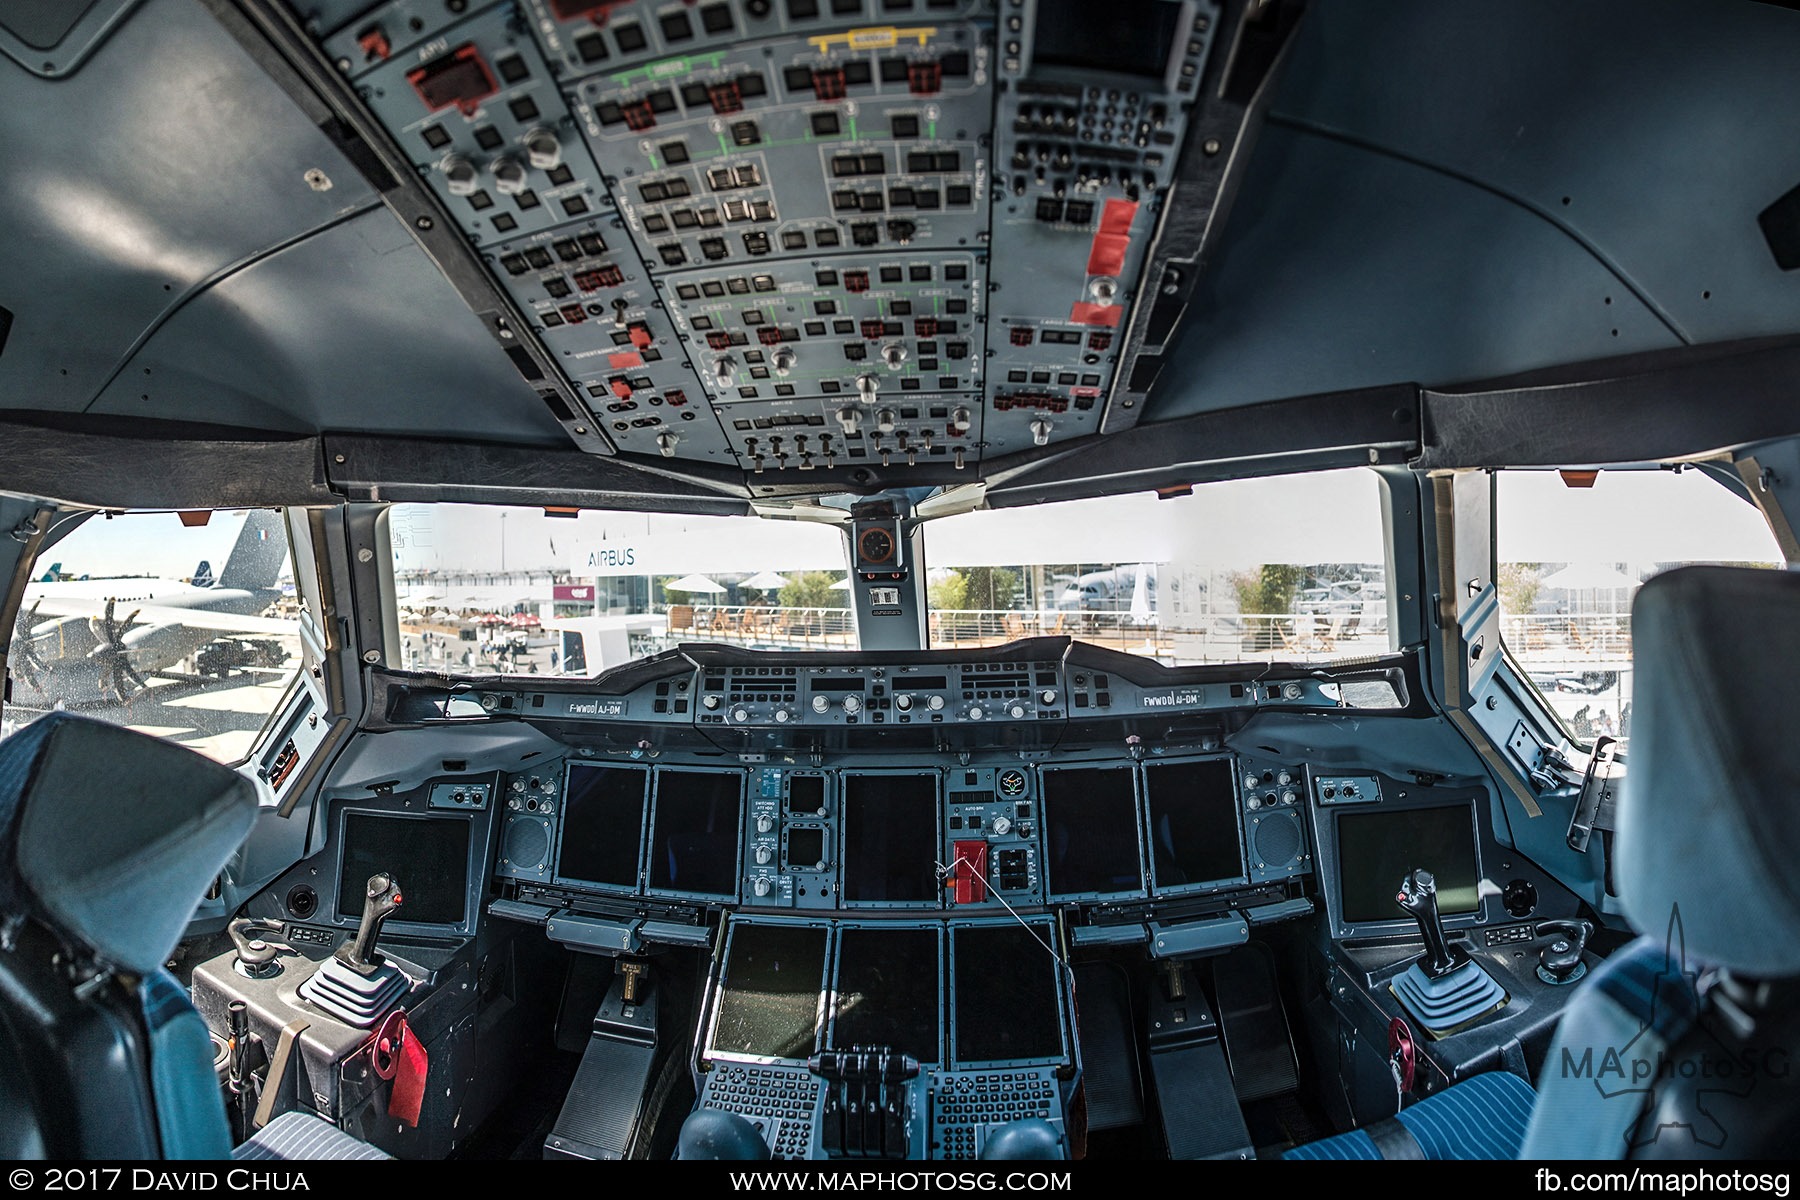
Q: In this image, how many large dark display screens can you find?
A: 10